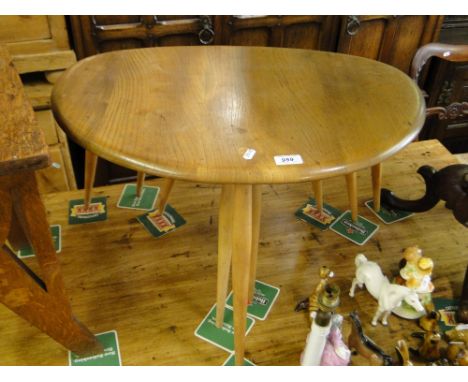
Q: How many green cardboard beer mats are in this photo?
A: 12